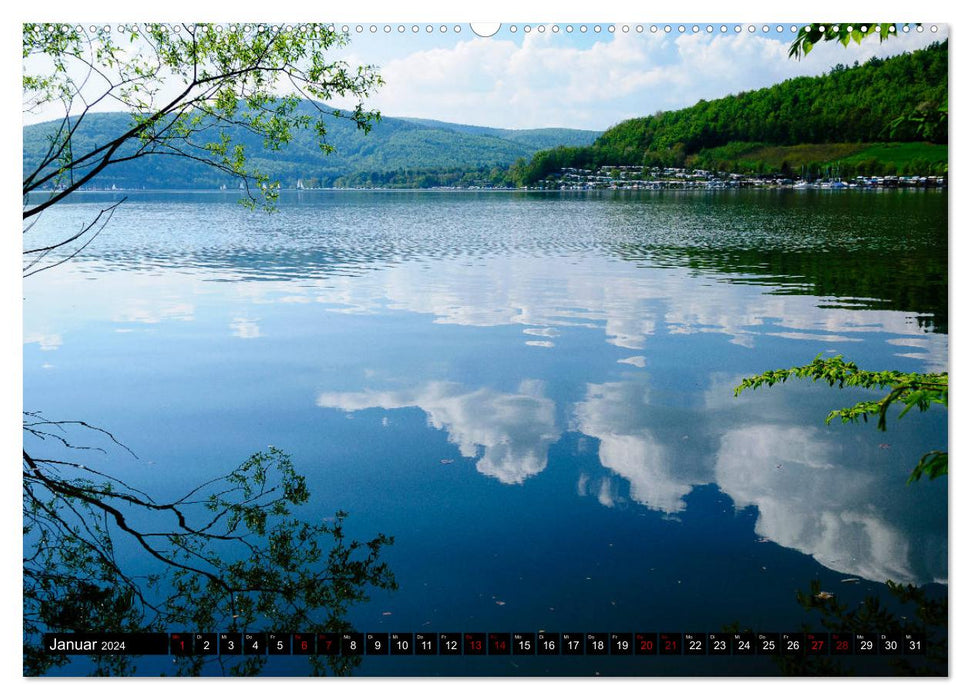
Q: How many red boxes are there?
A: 9